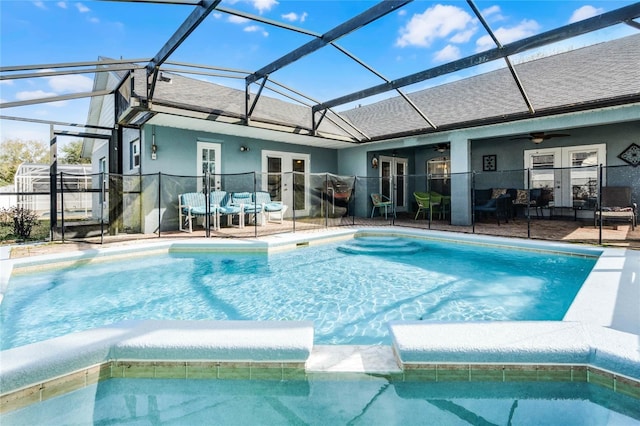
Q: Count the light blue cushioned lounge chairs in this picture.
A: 4